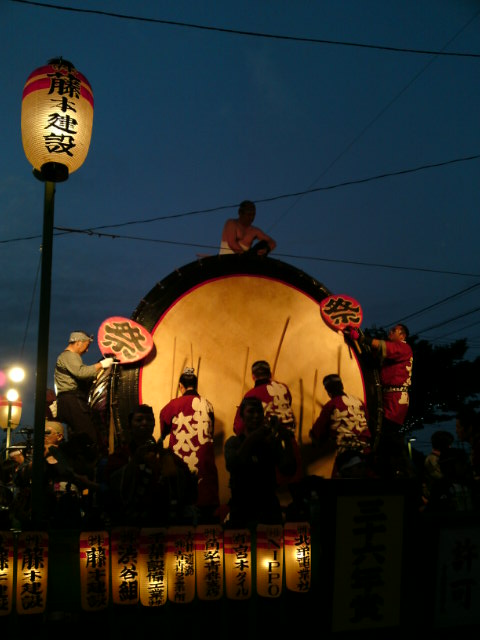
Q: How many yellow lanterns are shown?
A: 12